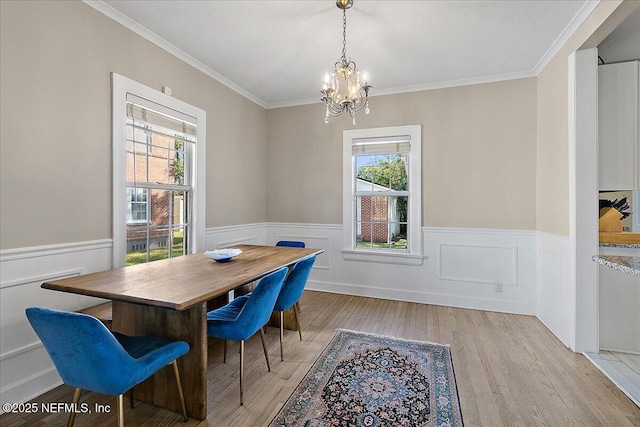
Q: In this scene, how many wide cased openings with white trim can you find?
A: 1